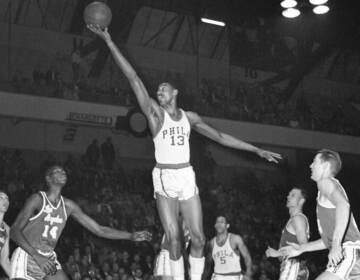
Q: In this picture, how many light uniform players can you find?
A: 2